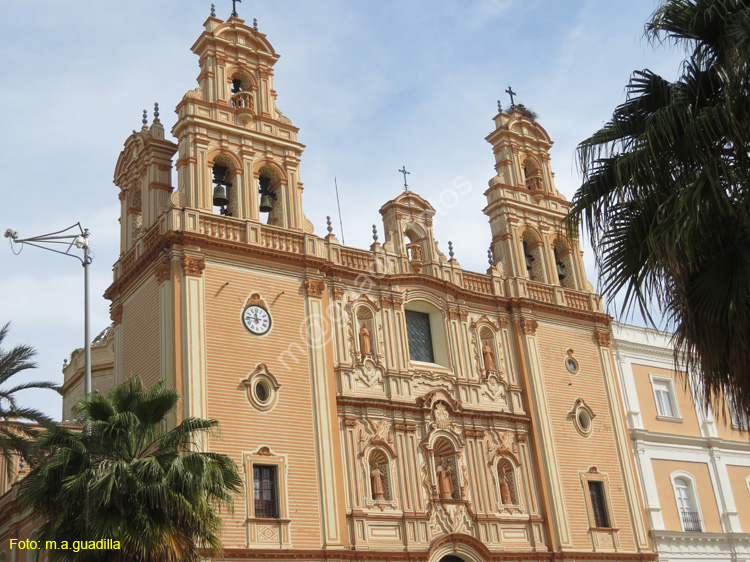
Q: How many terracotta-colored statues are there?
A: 5